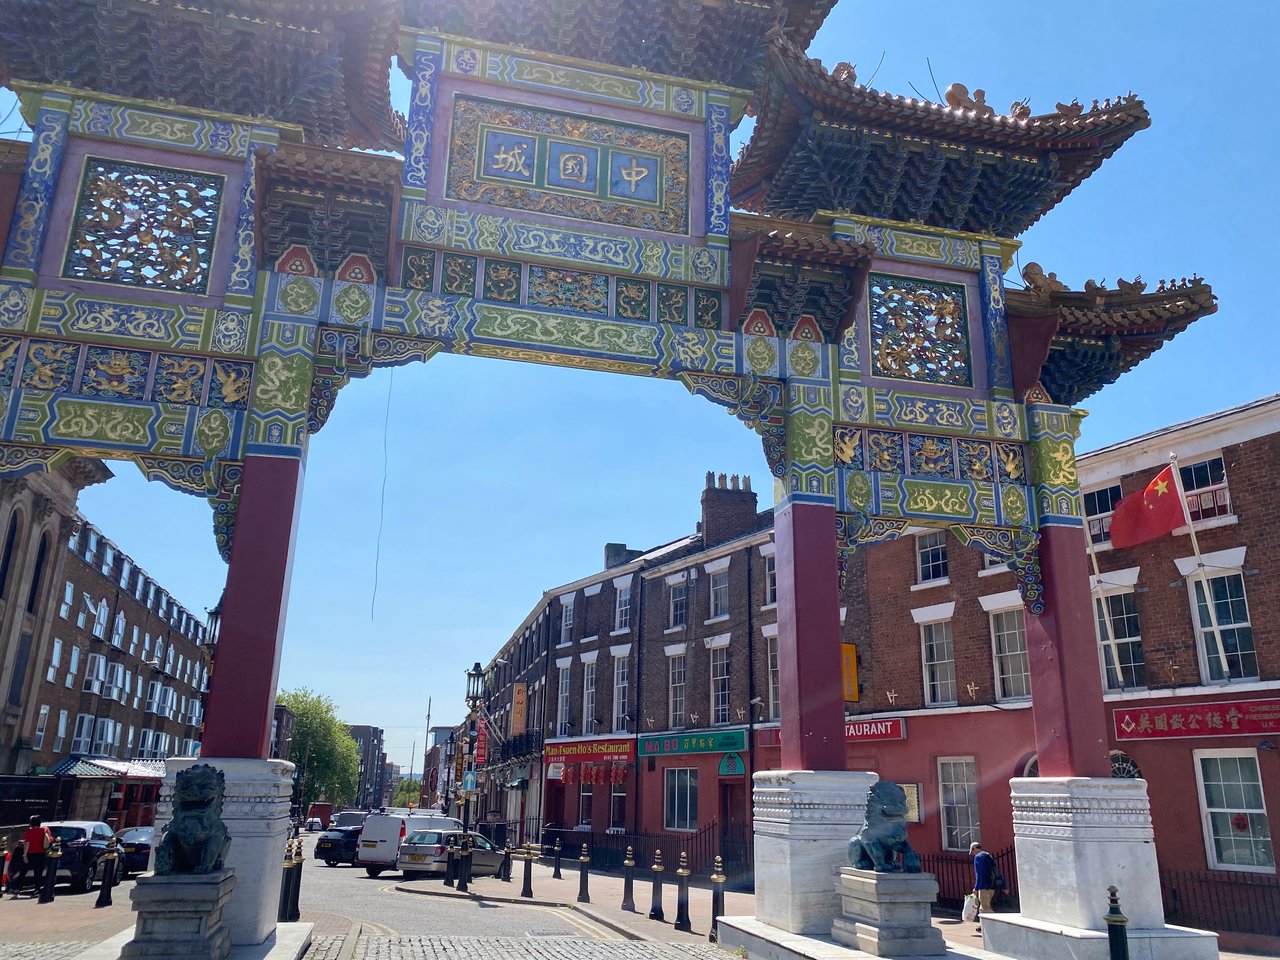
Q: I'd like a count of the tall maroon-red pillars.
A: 3